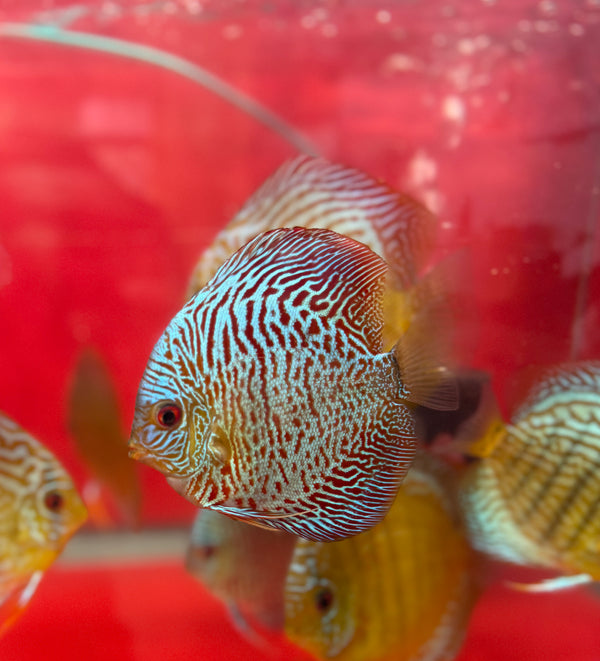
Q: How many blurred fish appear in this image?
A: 6